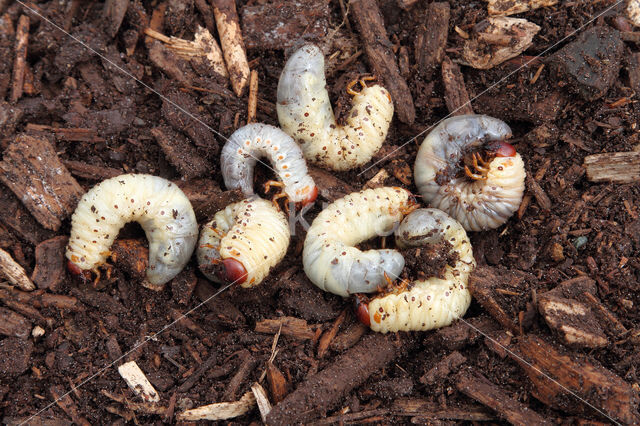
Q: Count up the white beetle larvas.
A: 7